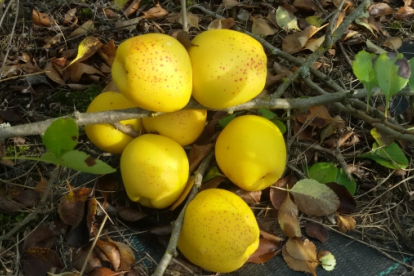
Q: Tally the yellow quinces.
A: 7